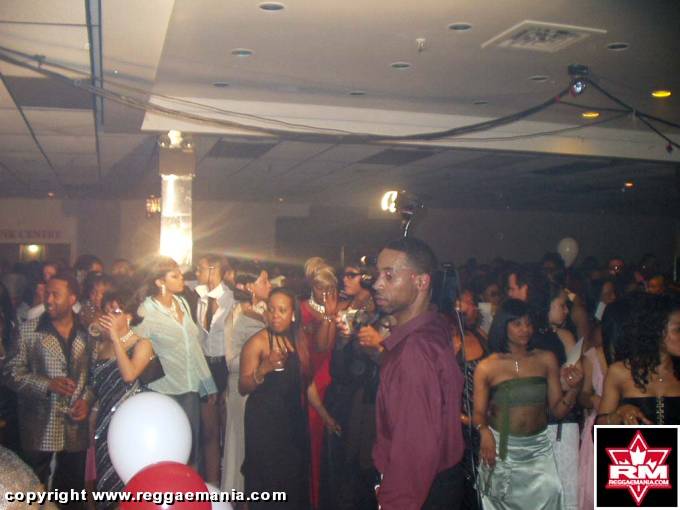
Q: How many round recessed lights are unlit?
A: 9